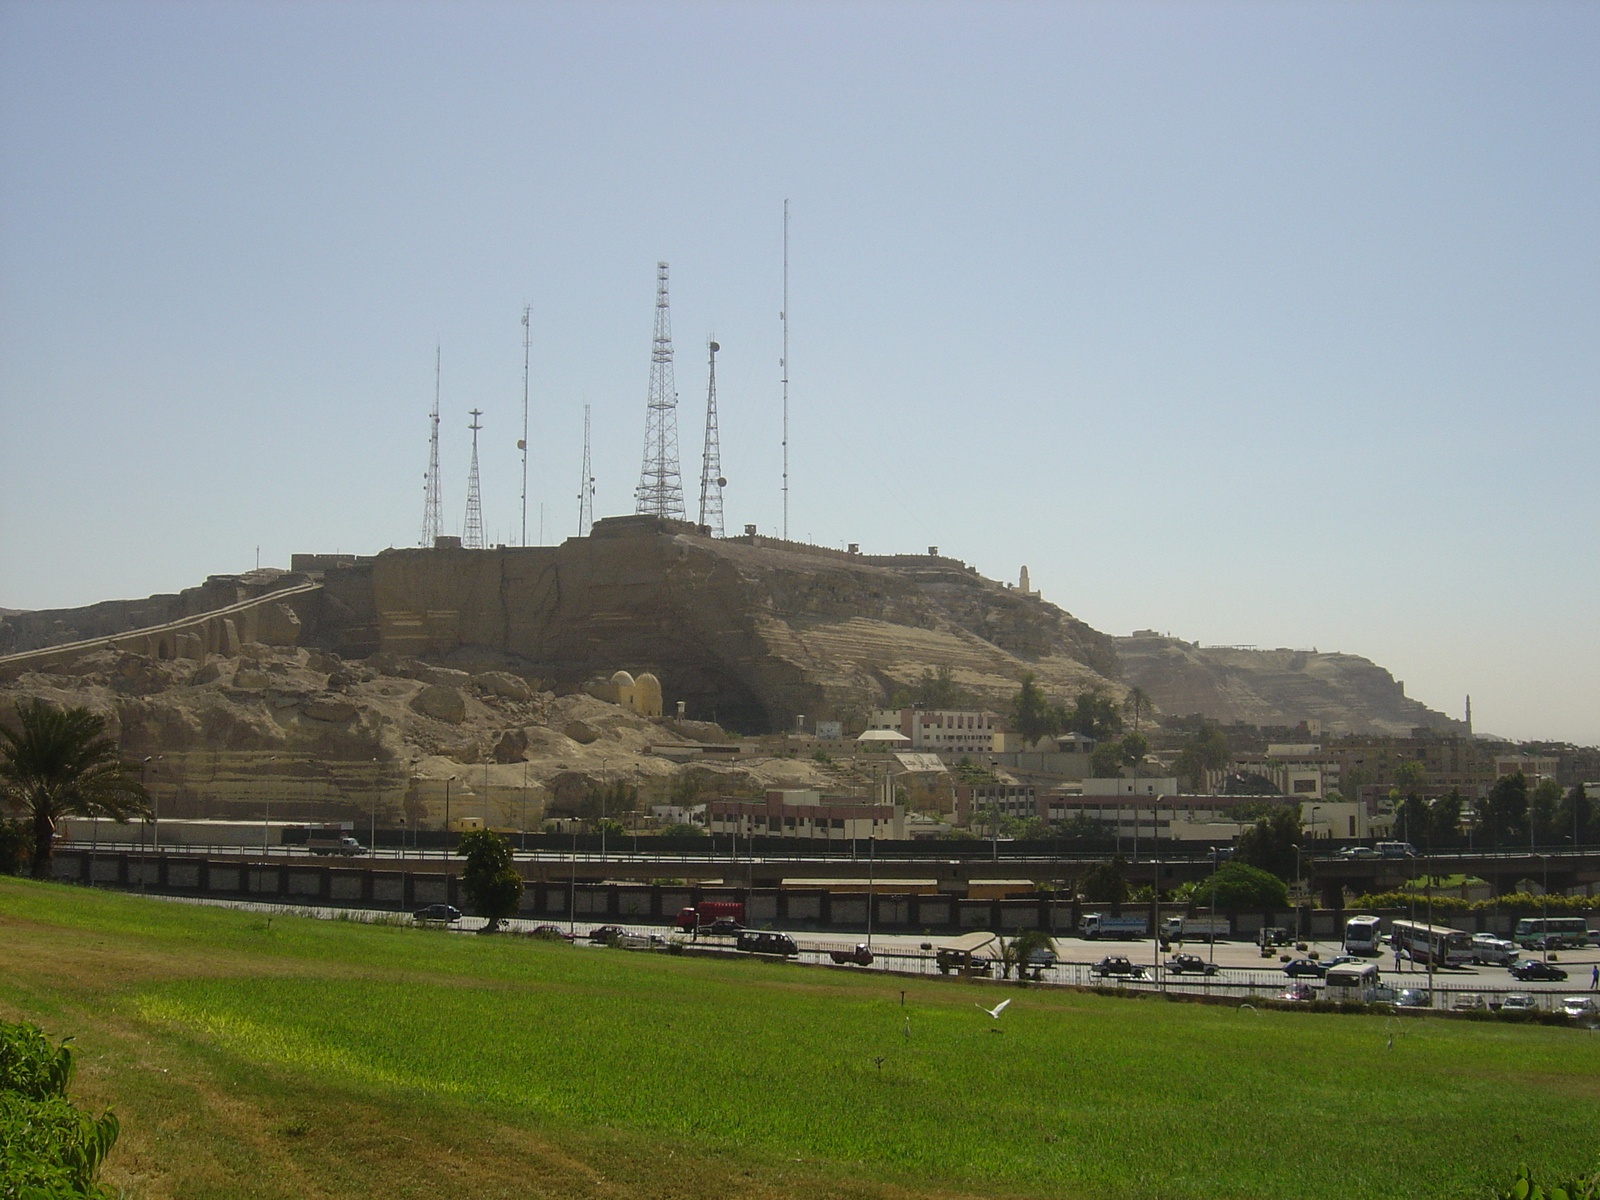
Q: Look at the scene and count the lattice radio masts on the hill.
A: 7